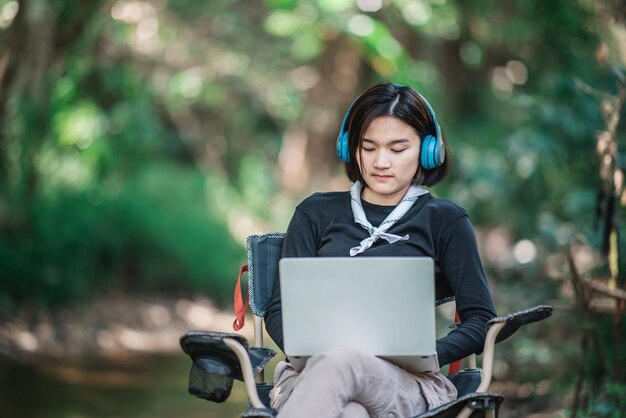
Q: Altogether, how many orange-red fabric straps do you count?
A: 2